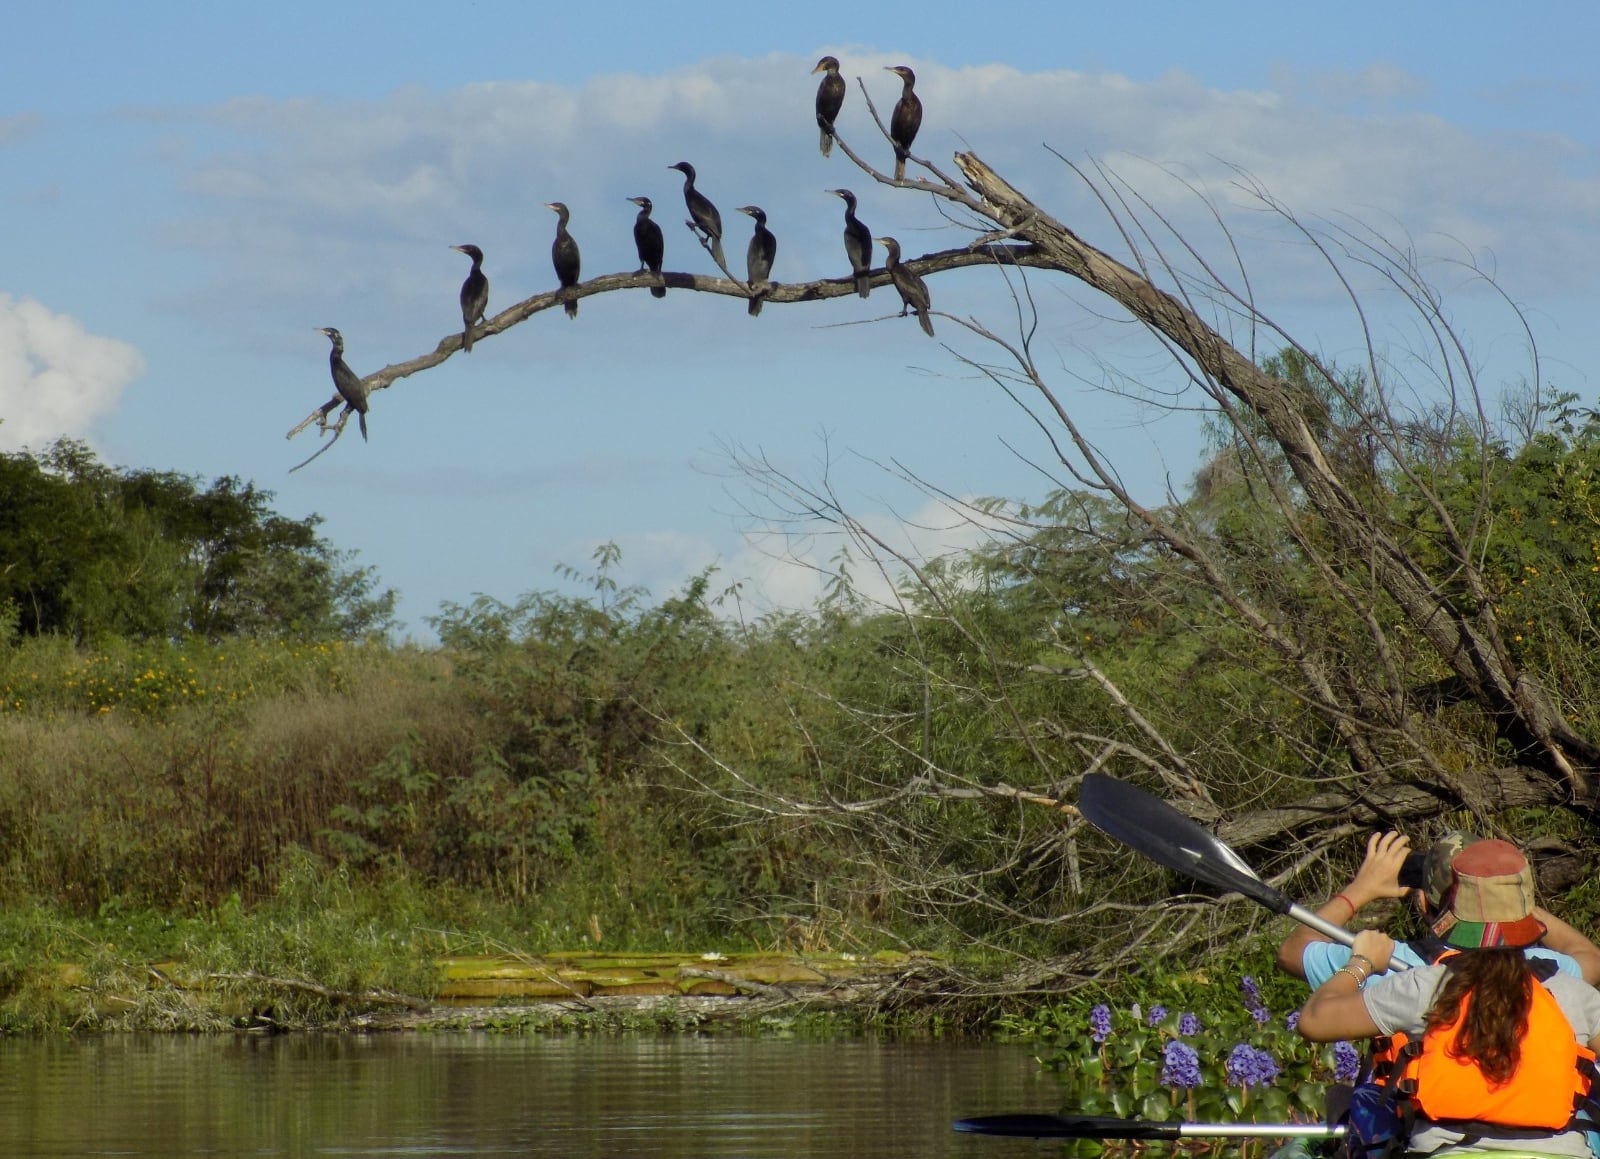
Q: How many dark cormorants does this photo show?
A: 10